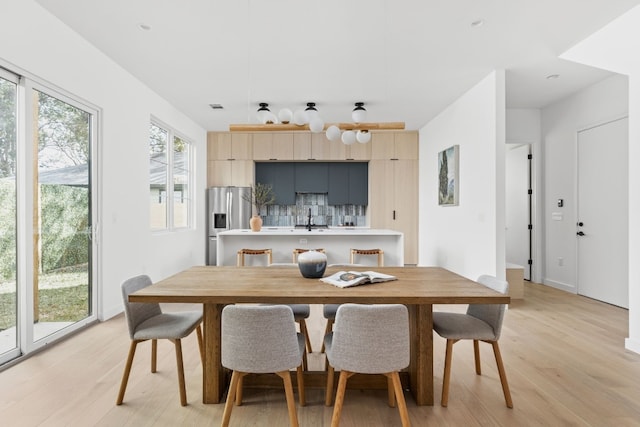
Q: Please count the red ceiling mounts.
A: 0